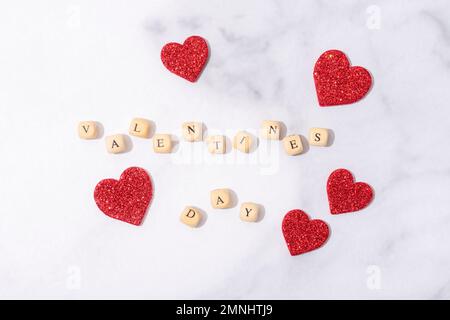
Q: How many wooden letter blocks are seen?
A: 13